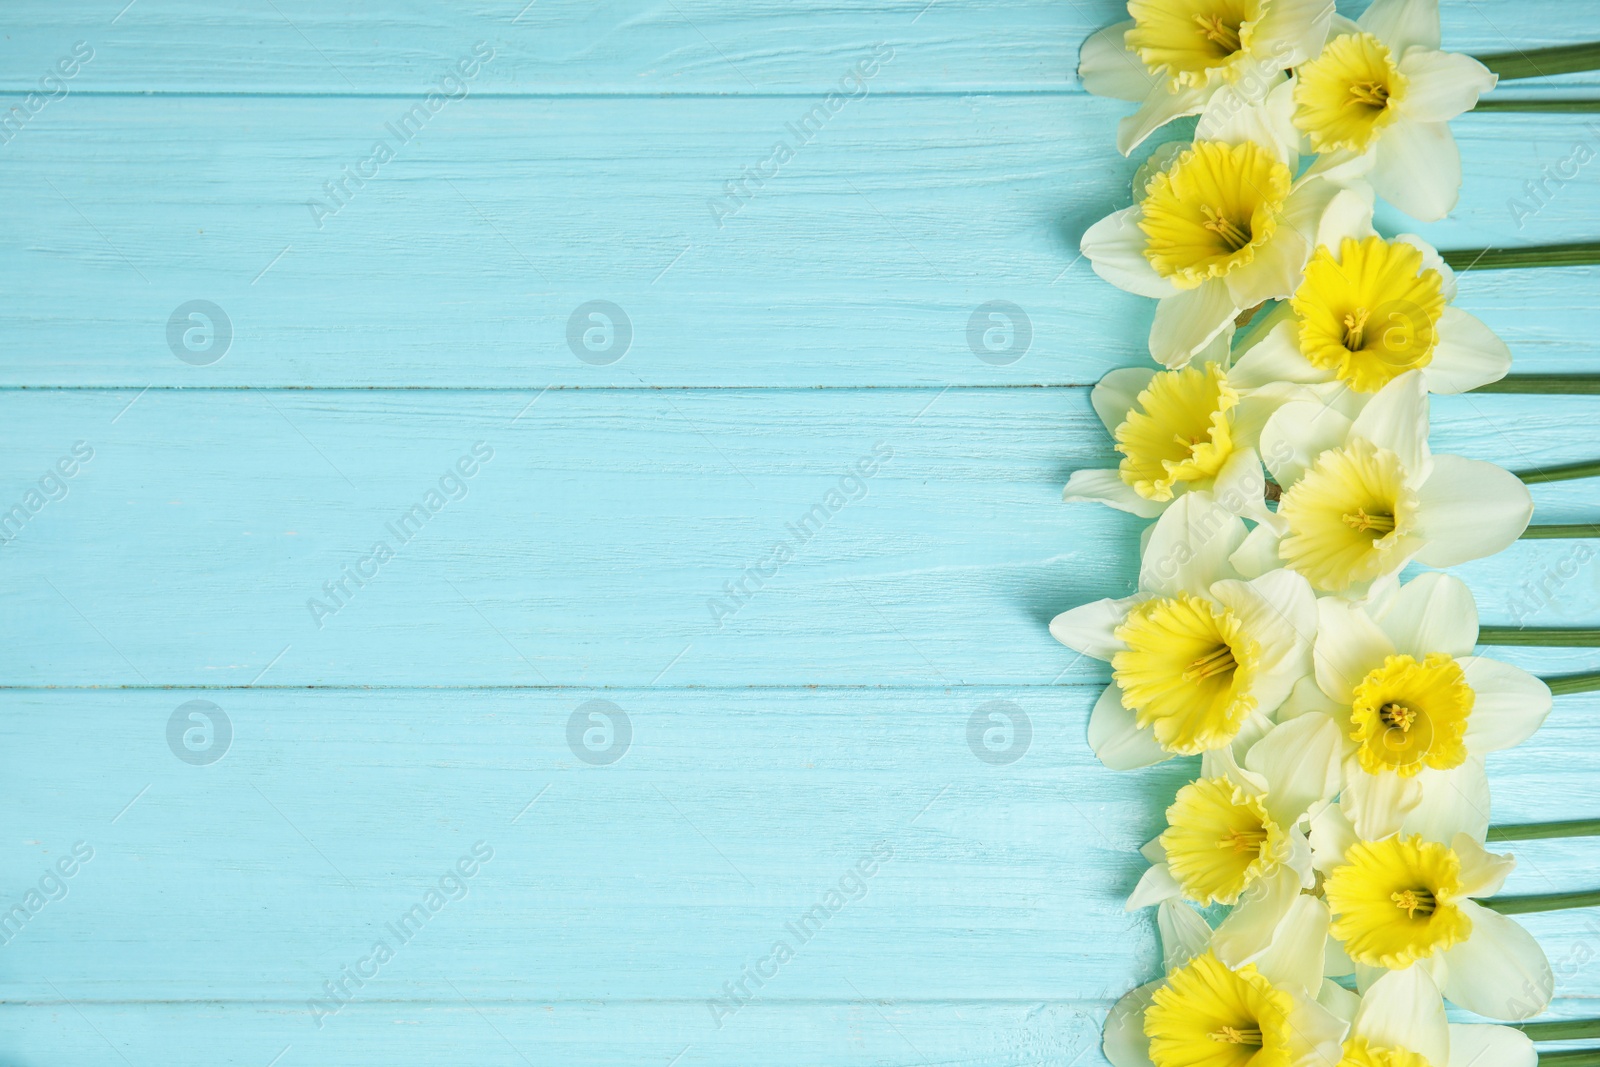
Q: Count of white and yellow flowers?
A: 12